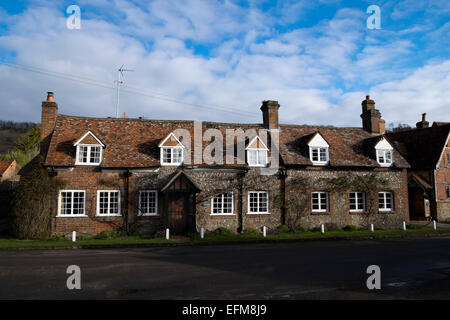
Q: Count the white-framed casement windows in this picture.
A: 13